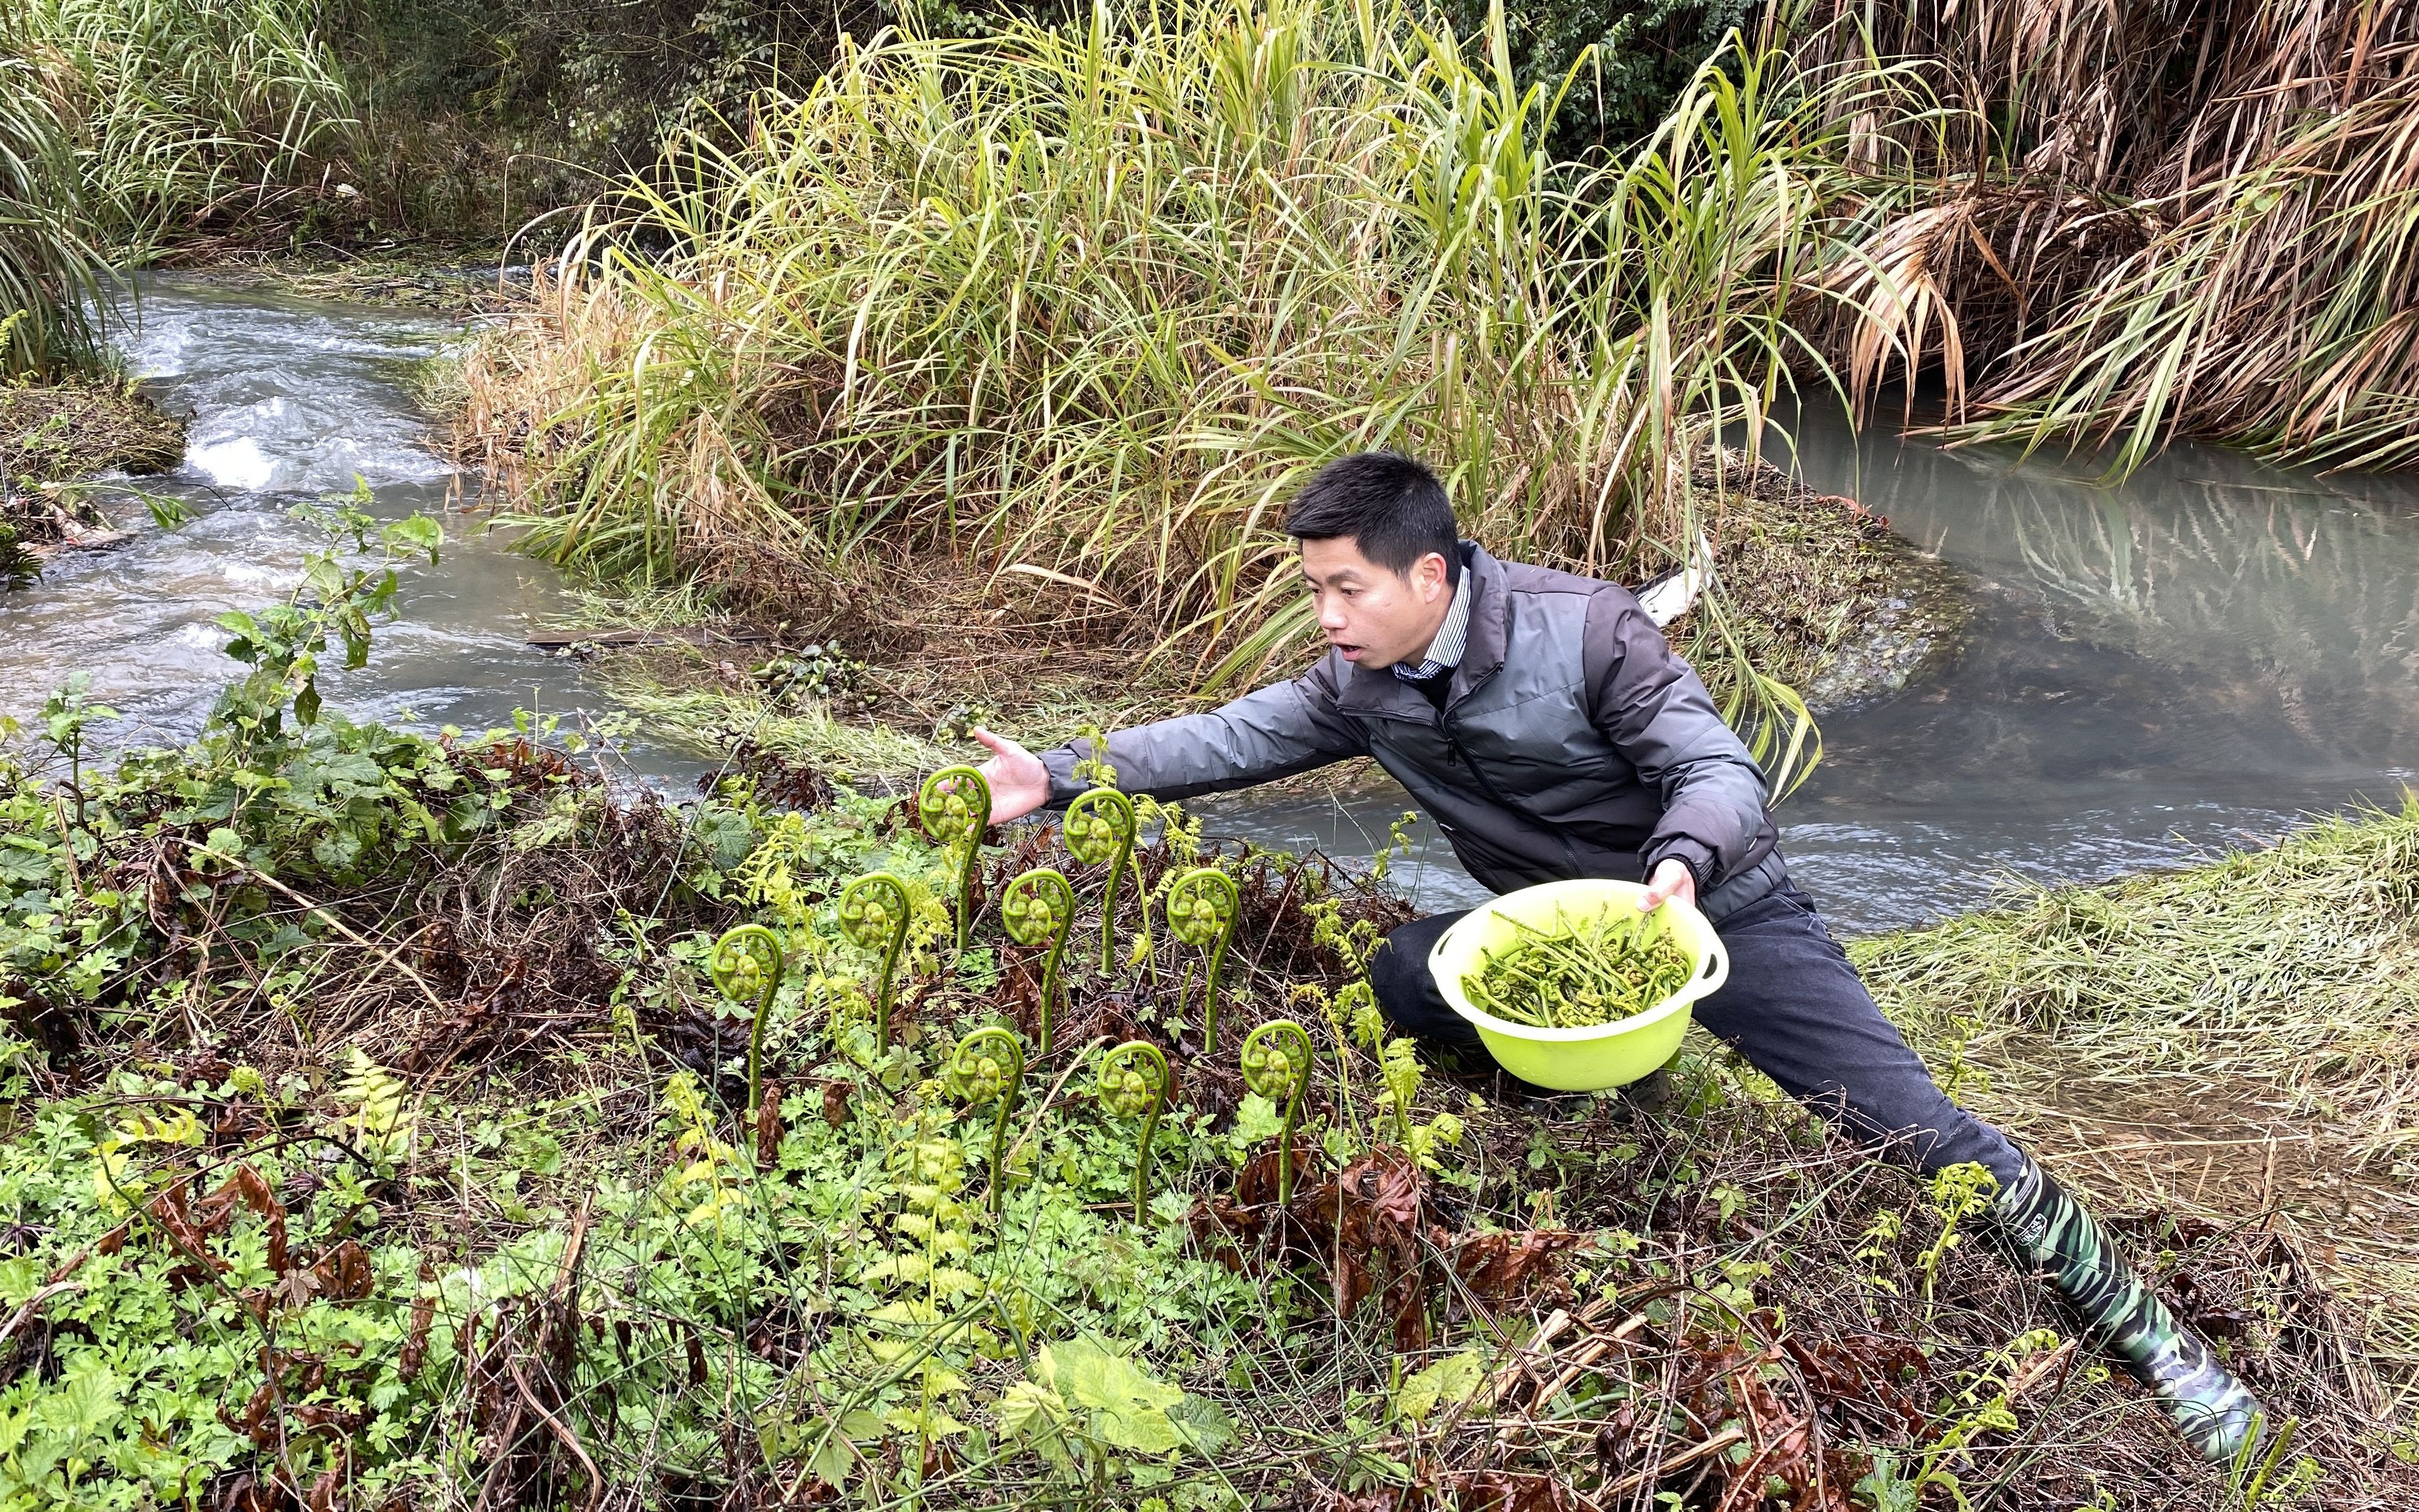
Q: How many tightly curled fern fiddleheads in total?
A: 9